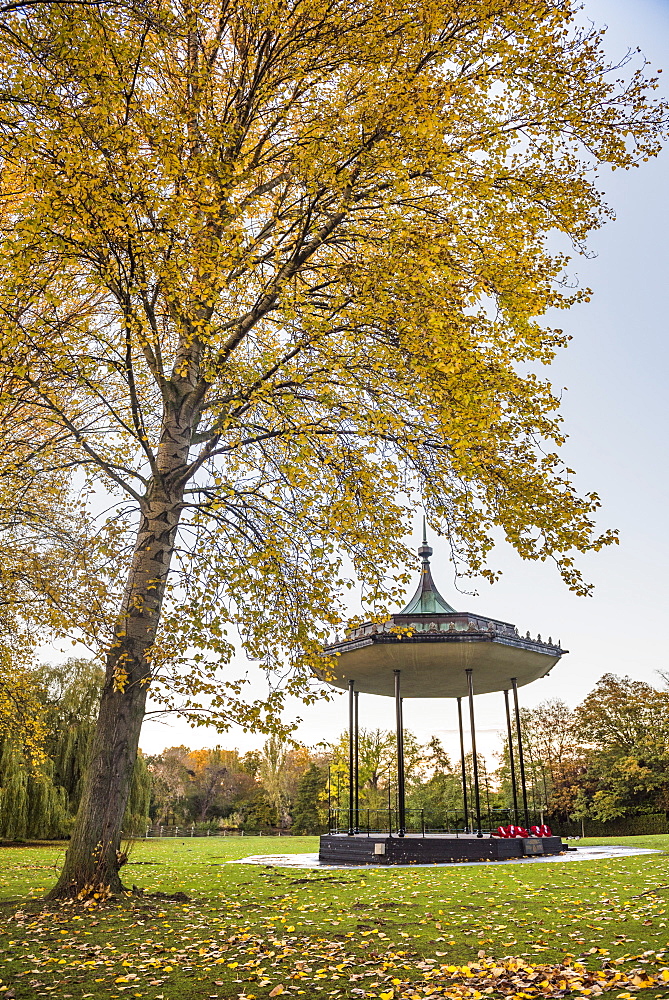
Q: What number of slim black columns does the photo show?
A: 8